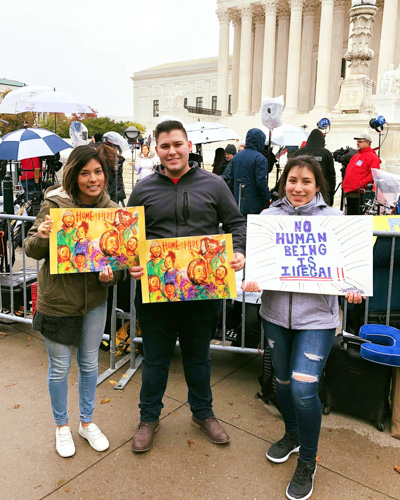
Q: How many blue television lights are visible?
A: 2